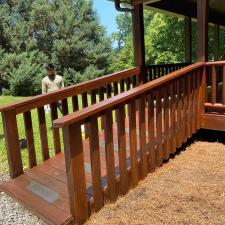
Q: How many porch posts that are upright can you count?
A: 4